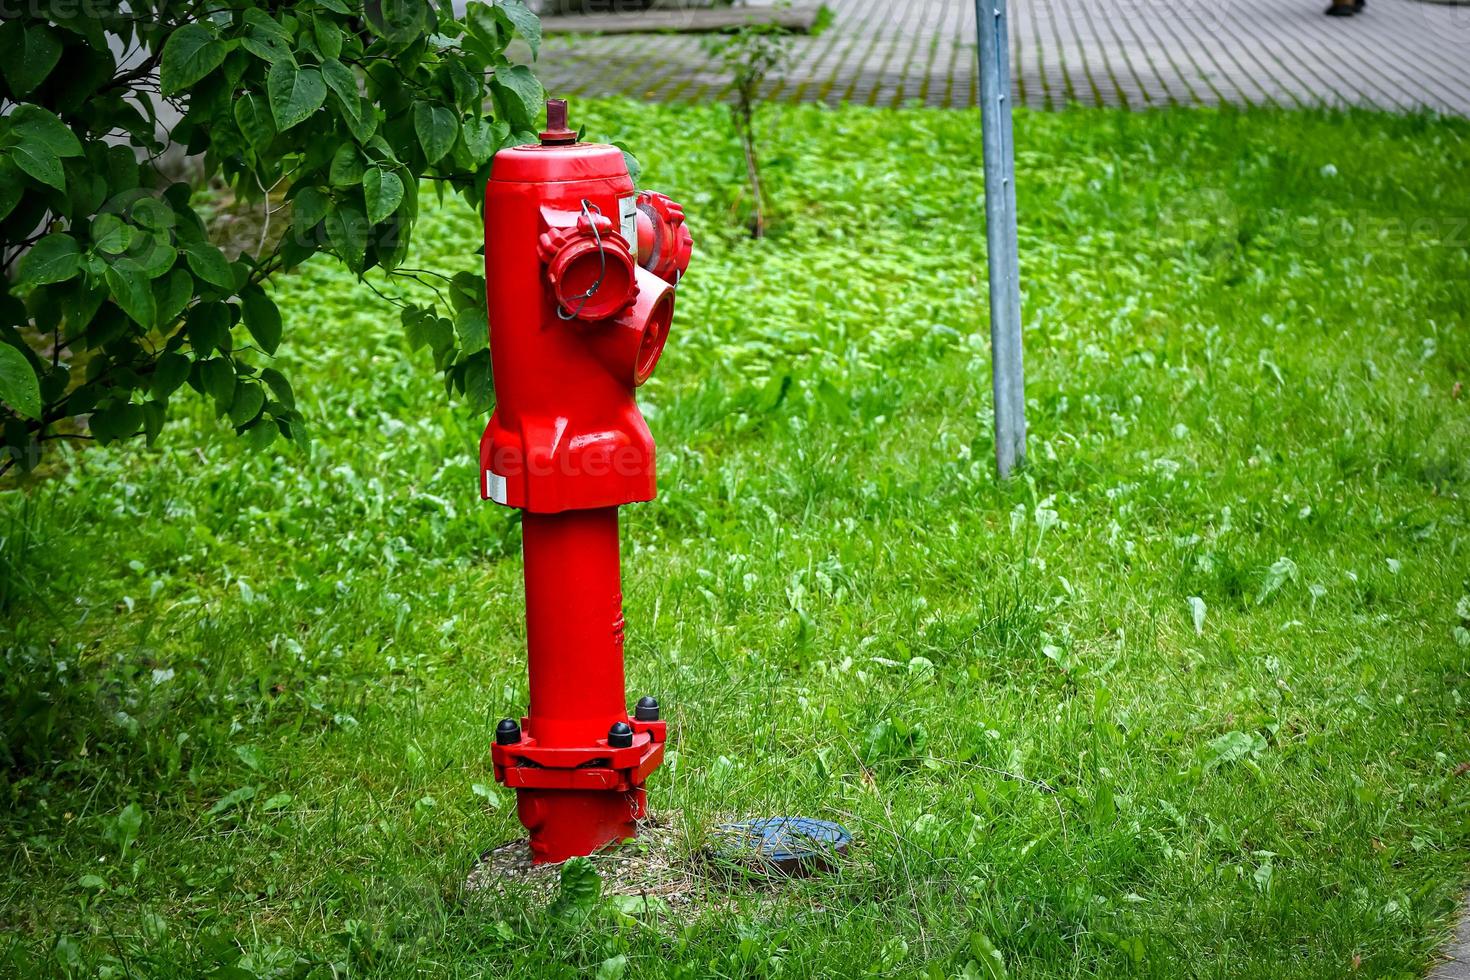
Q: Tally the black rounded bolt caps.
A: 3